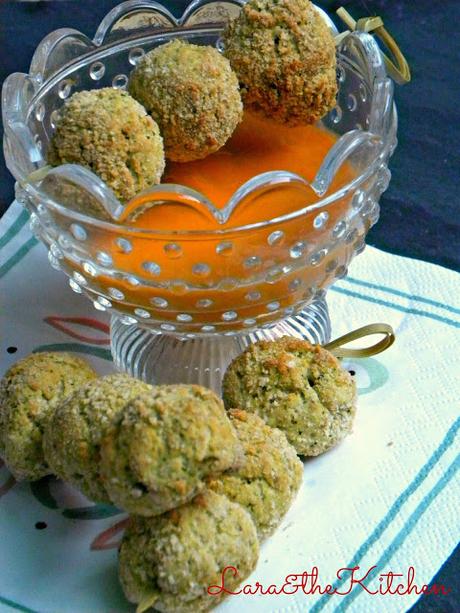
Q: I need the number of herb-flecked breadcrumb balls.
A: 9